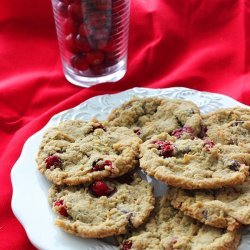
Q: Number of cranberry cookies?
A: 7